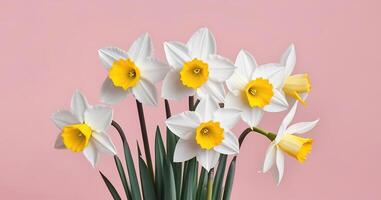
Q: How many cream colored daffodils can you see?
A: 7